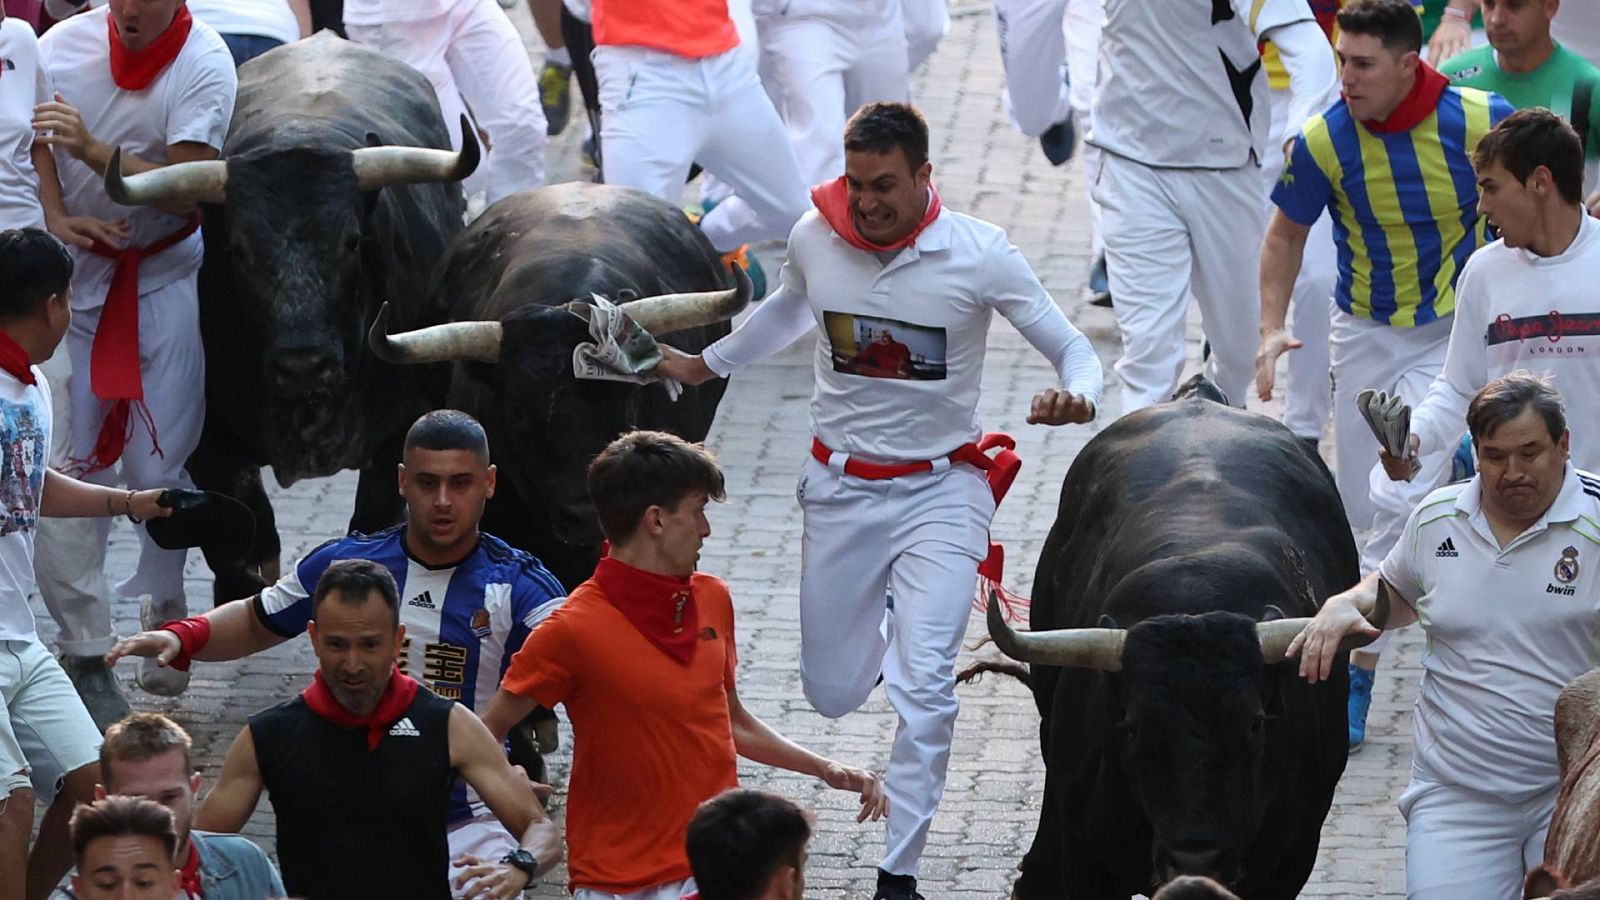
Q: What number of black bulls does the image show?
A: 3